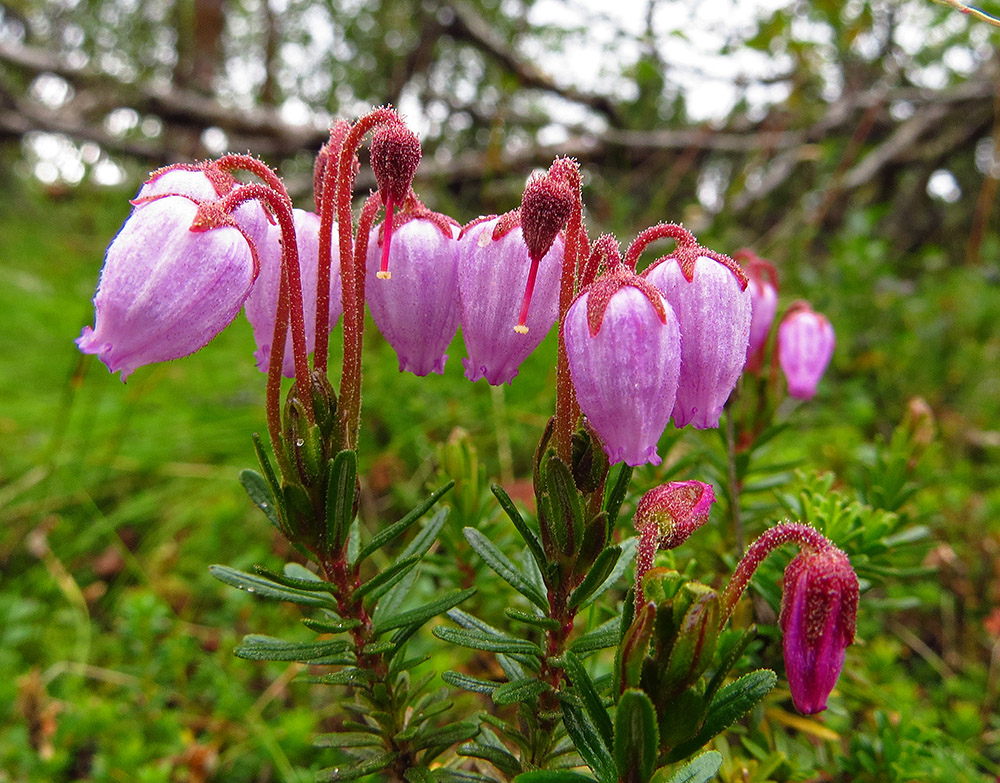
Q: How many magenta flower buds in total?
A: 2